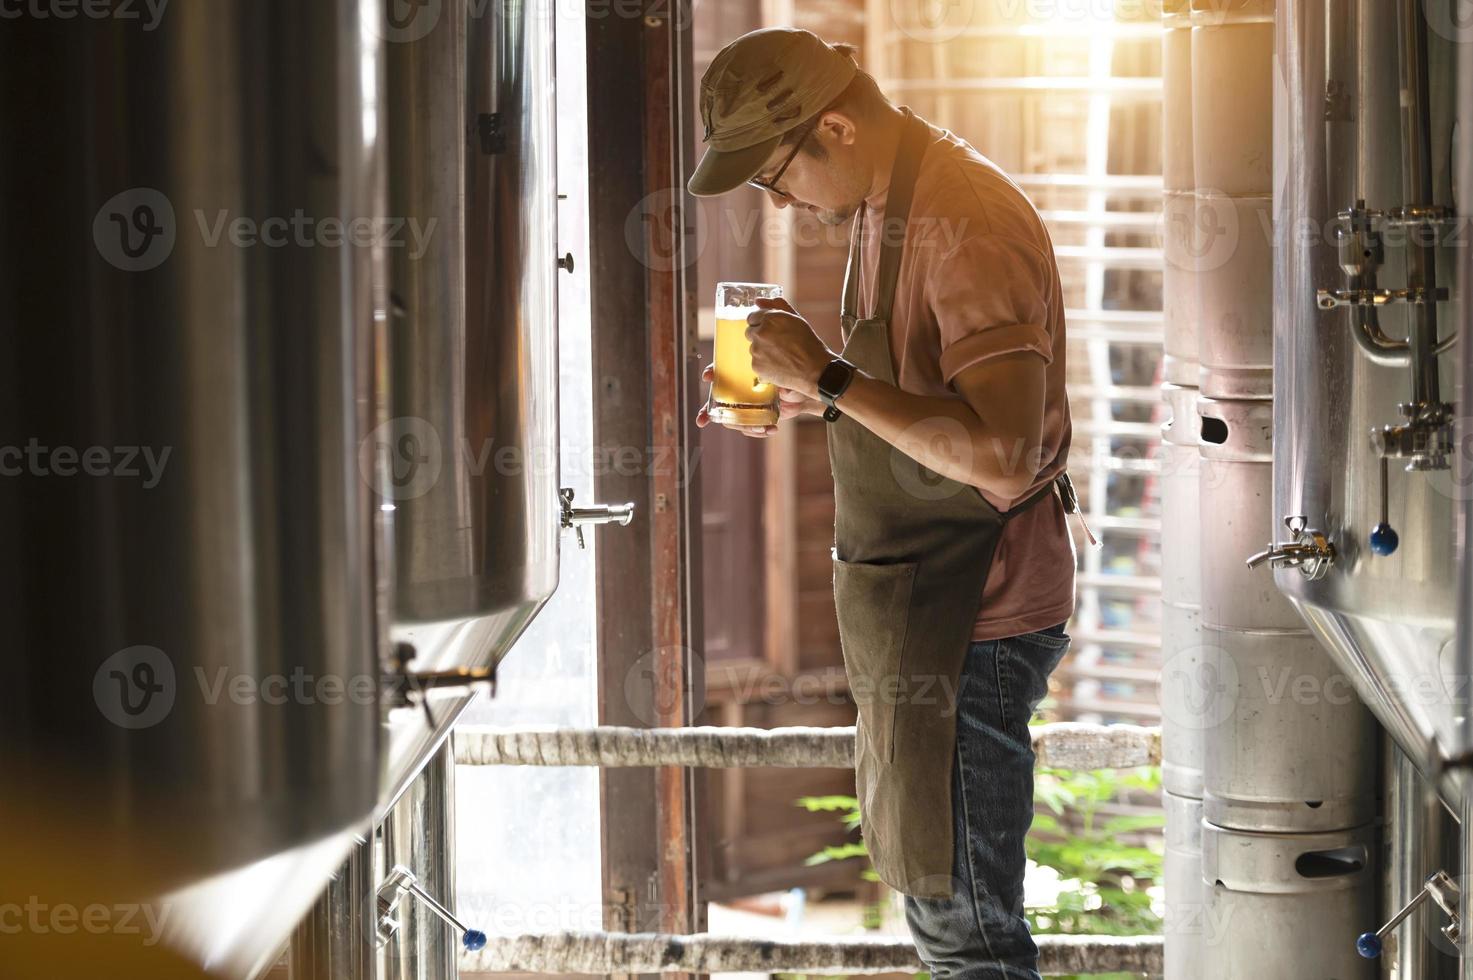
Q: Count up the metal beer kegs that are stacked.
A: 6